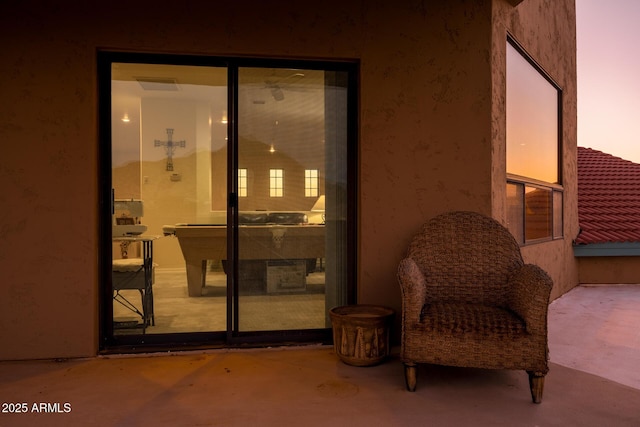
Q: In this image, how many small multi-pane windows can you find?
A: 3